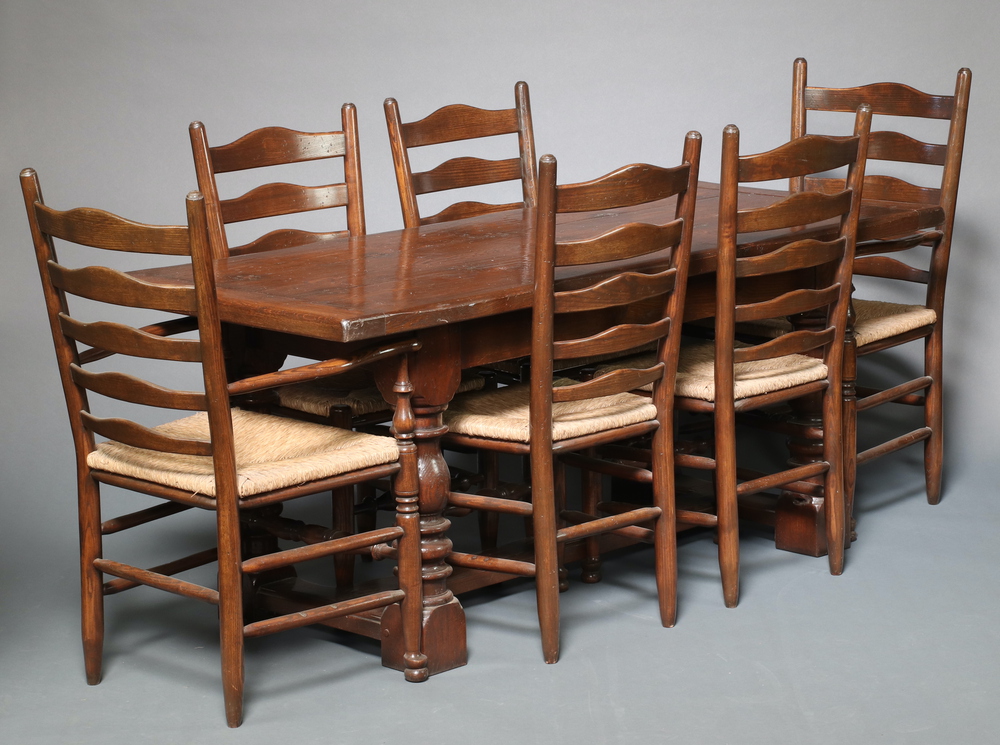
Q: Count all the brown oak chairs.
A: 6